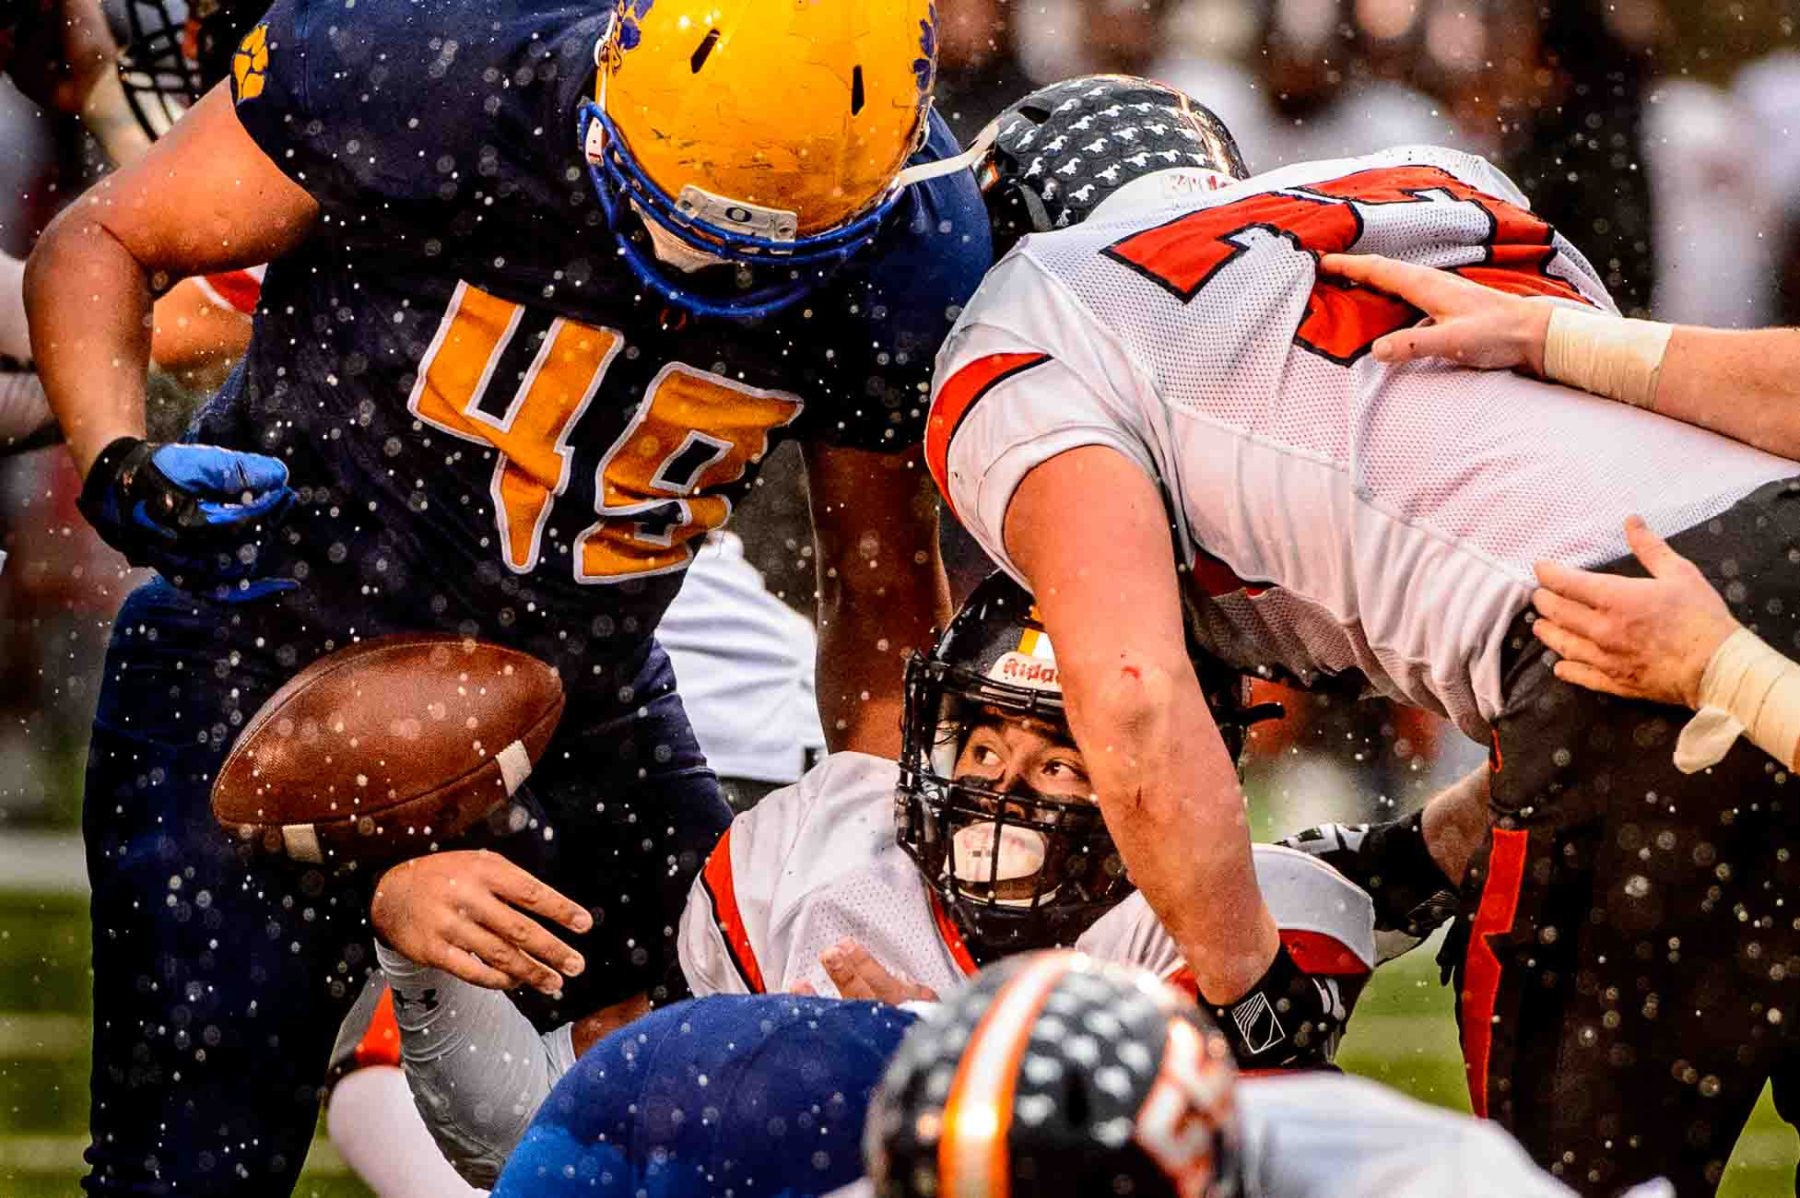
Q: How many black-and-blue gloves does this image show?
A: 1